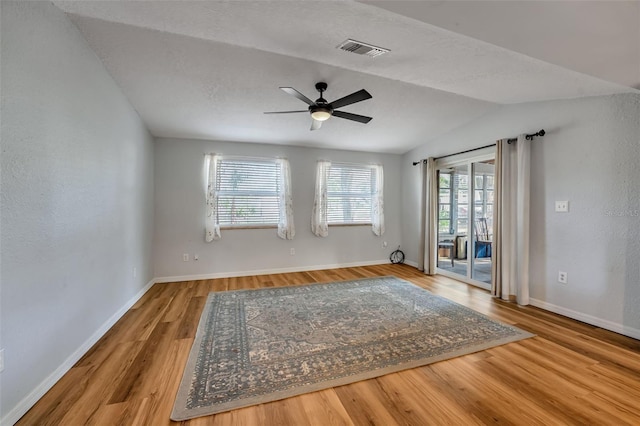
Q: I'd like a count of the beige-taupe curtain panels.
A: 2